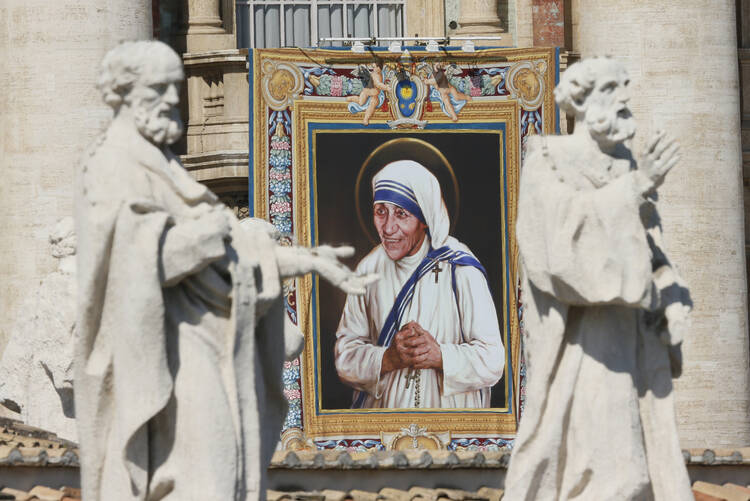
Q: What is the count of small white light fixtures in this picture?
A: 4